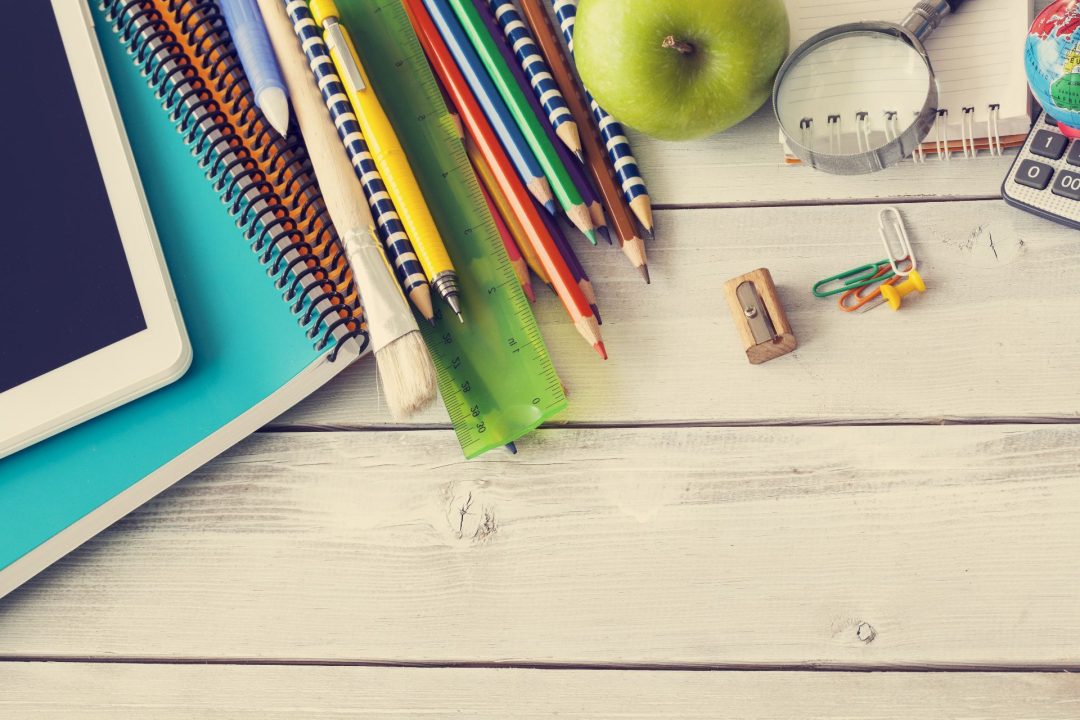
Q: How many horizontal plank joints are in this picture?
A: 3